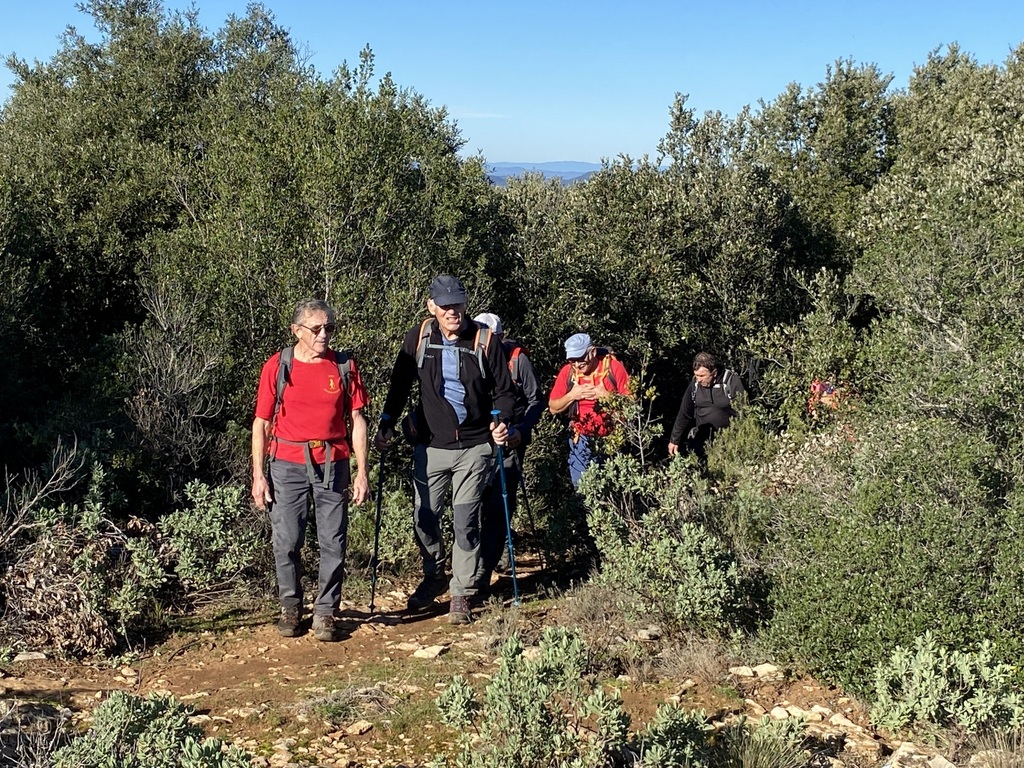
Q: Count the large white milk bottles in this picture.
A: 0